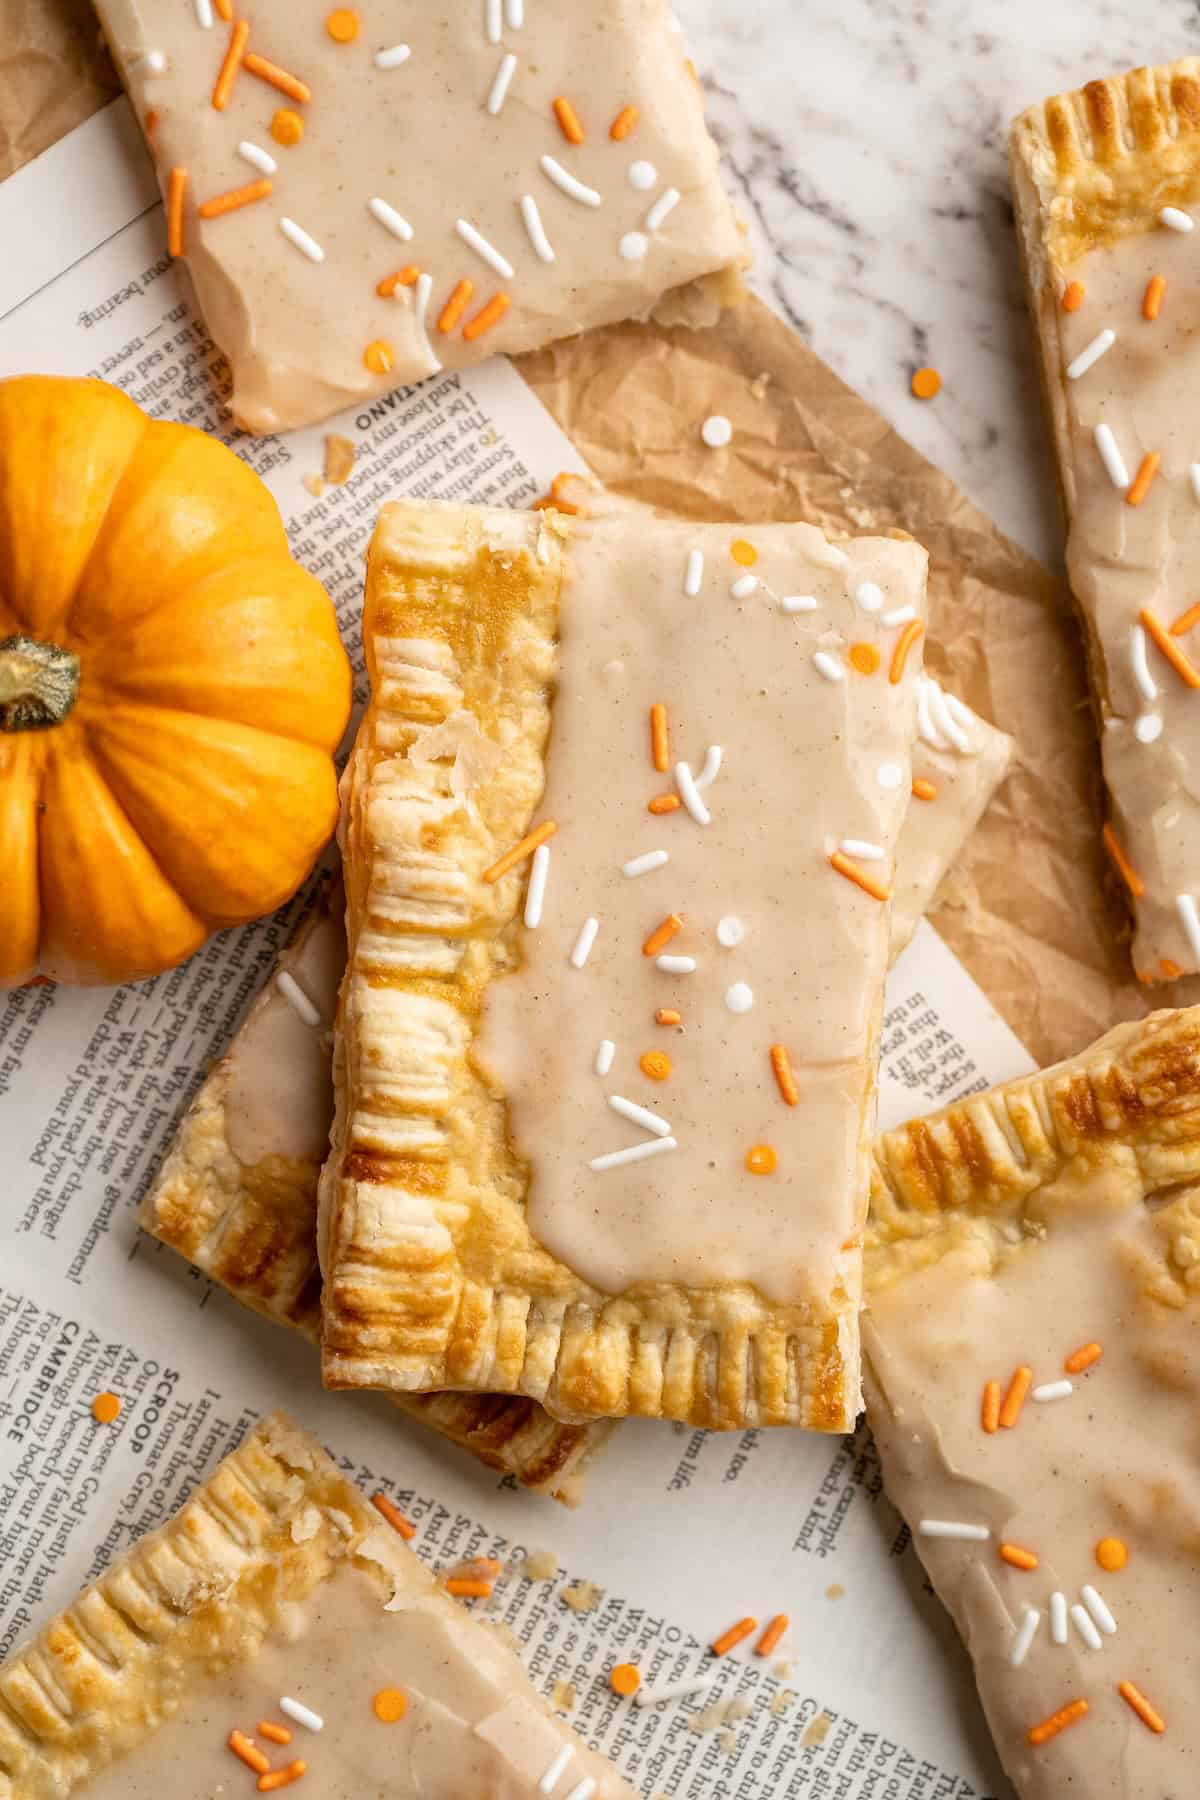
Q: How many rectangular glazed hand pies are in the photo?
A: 6